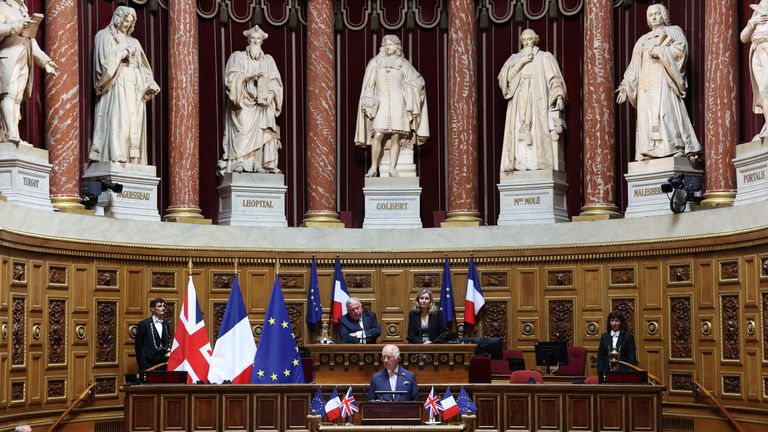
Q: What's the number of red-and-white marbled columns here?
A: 6